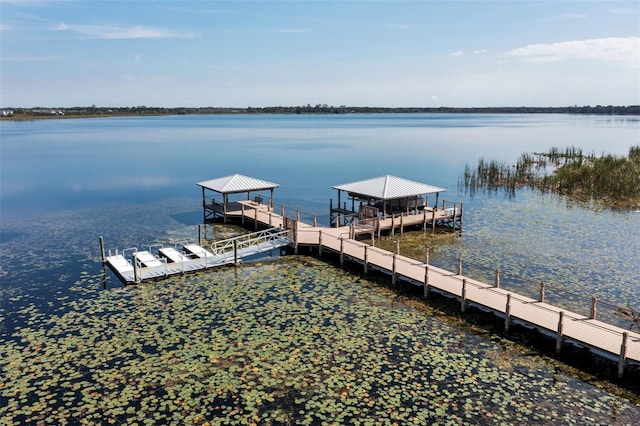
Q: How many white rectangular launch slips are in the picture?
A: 4